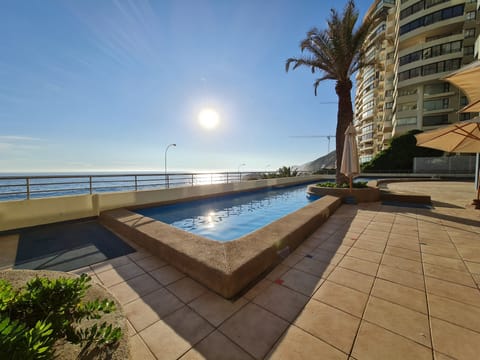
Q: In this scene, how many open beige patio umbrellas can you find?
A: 2